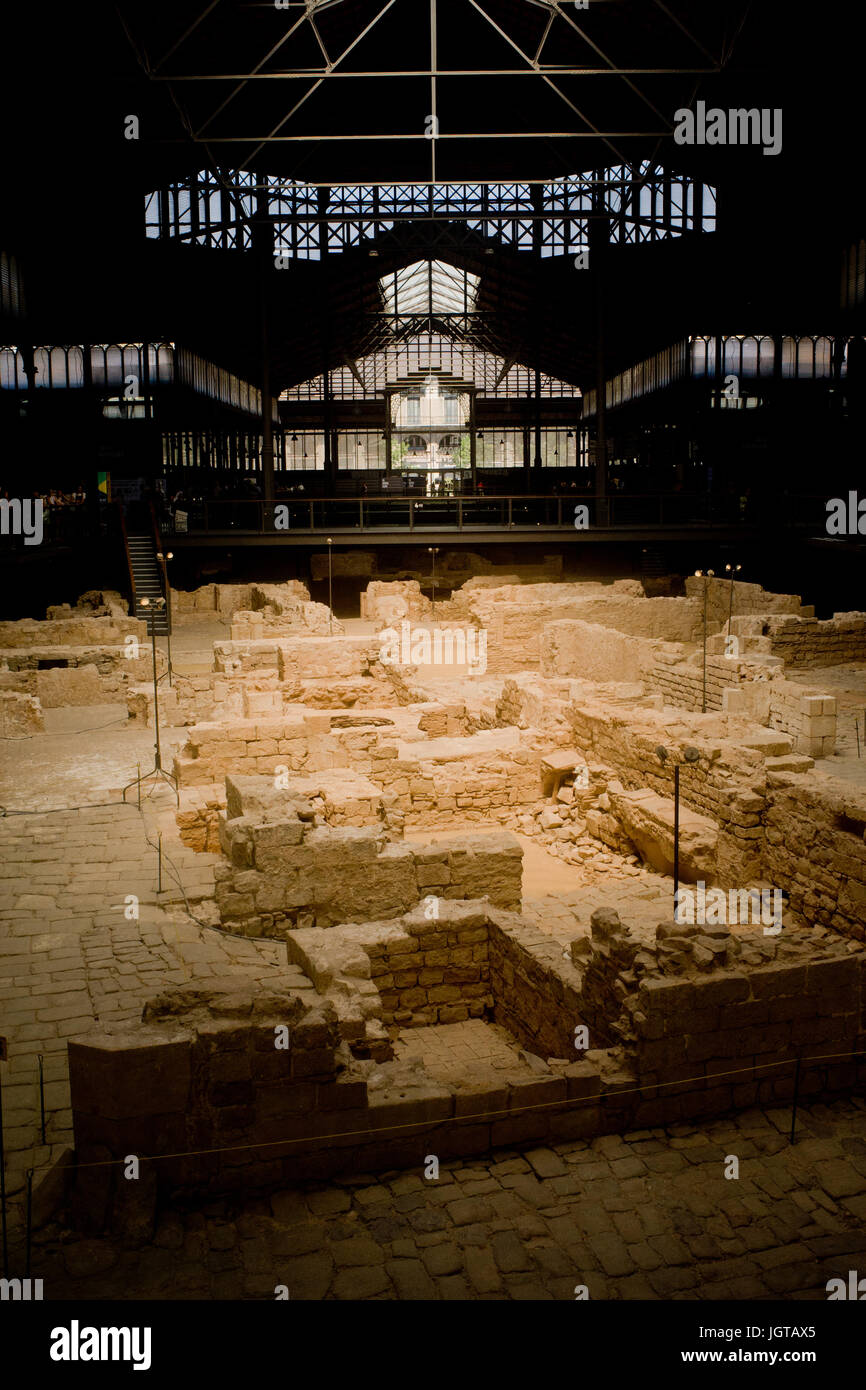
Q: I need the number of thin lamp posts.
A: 7